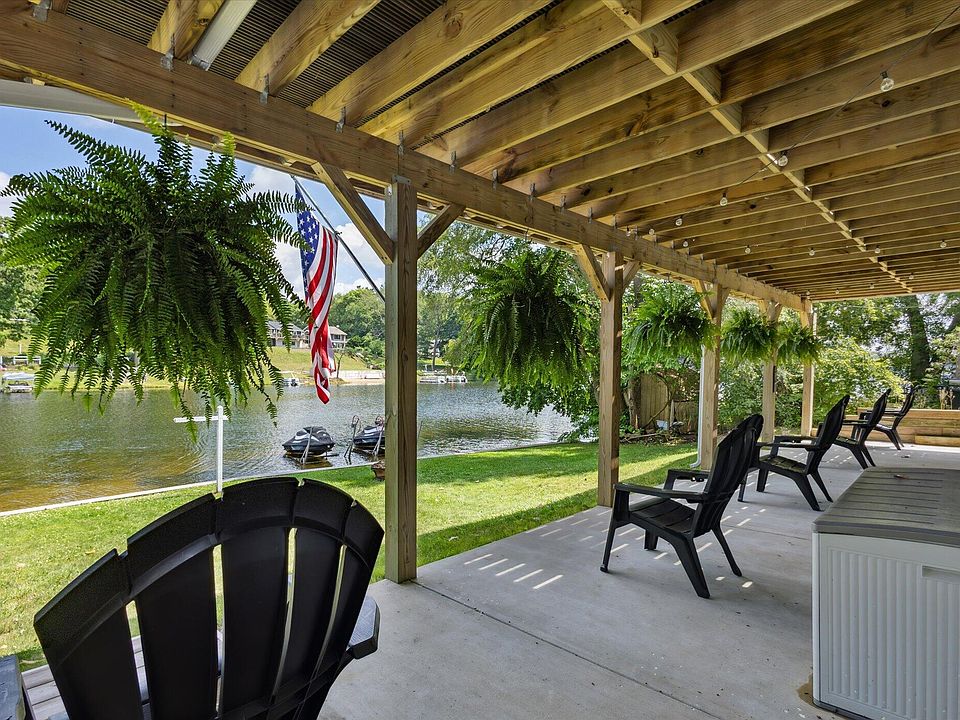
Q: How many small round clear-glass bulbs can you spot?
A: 15